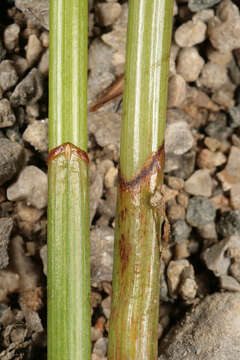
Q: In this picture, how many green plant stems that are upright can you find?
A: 2